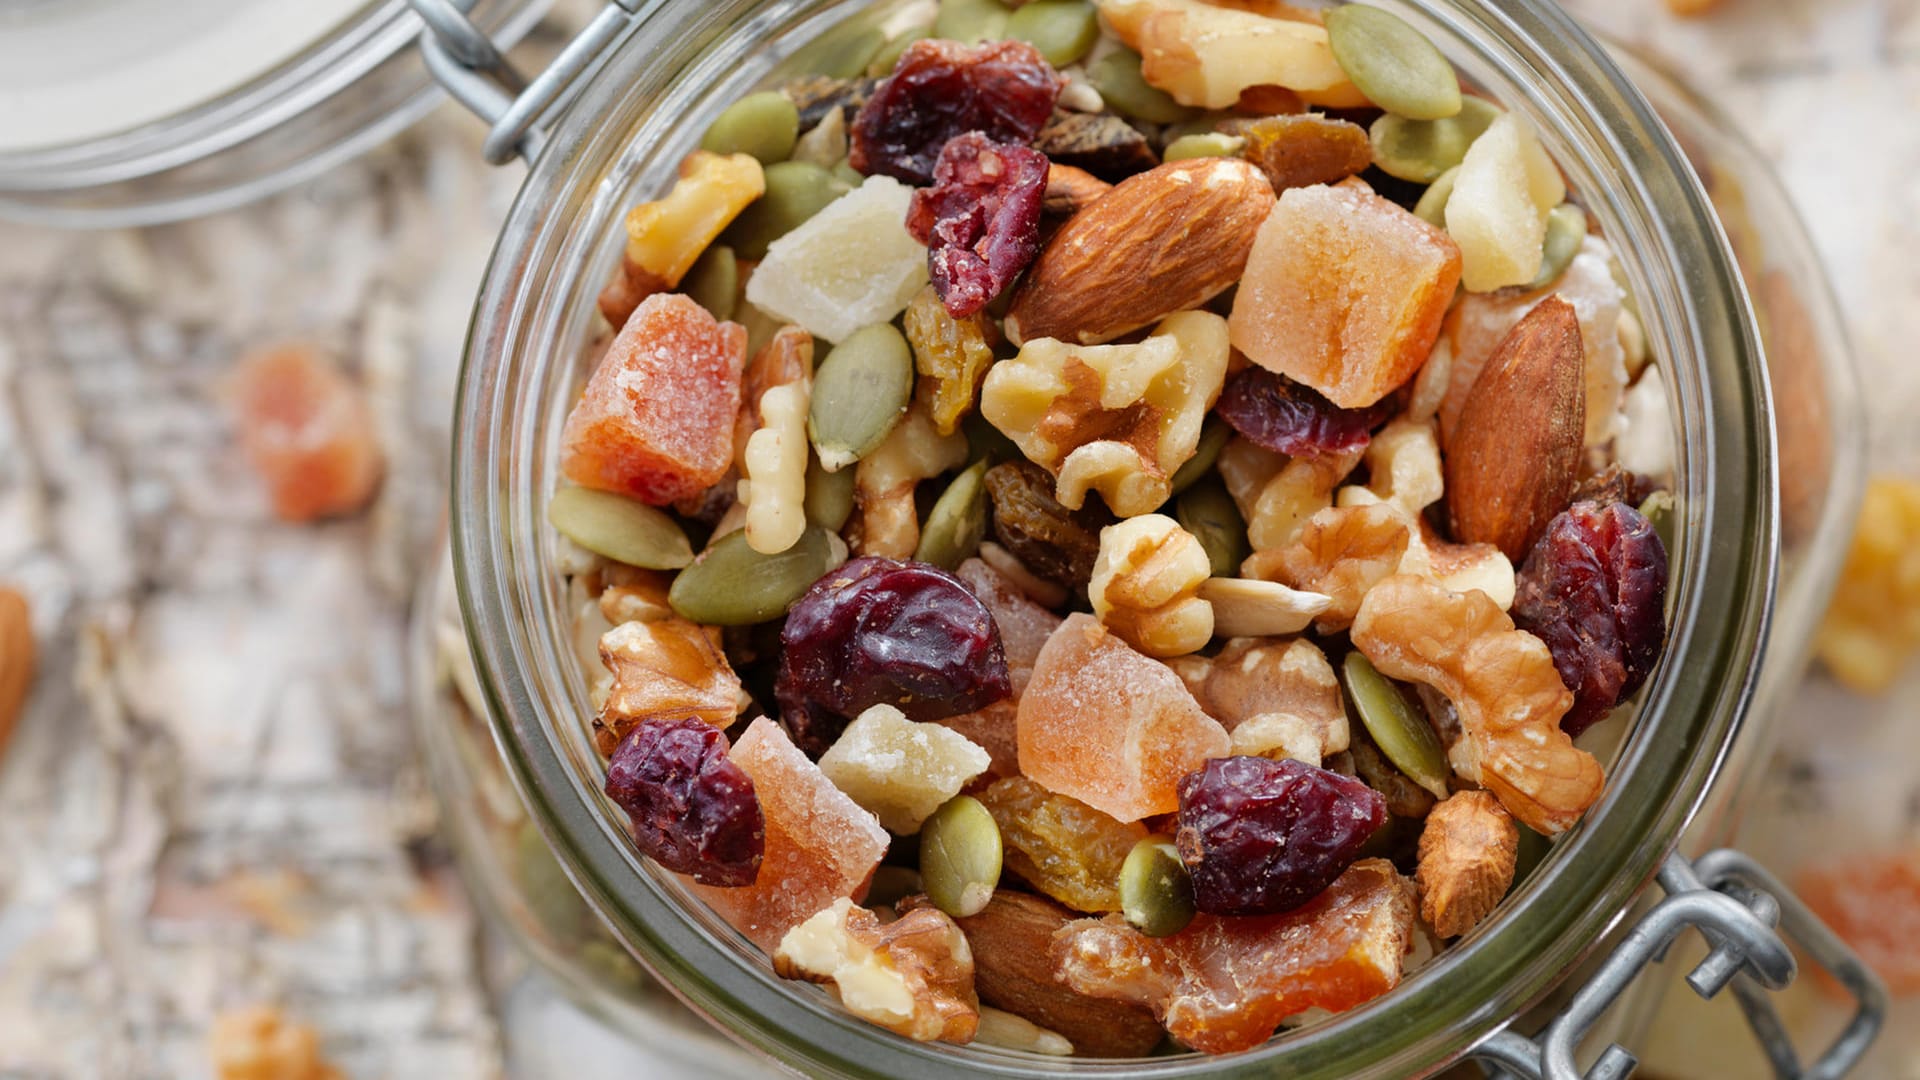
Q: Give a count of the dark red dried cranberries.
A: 7